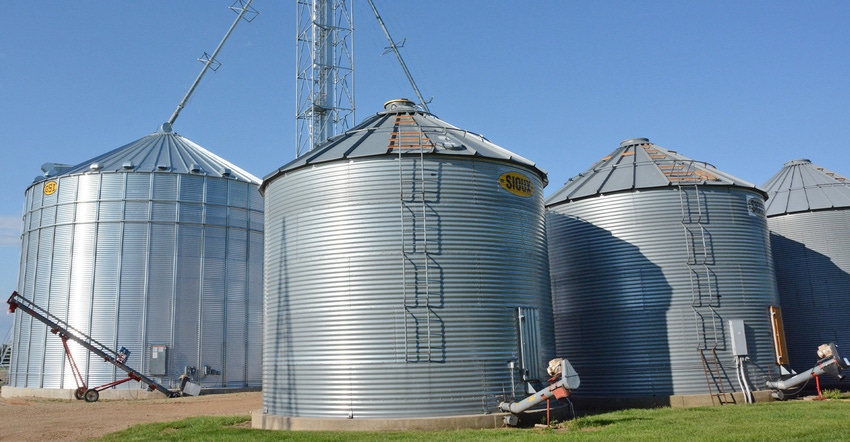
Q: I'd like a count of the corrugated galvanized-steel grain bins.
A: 4